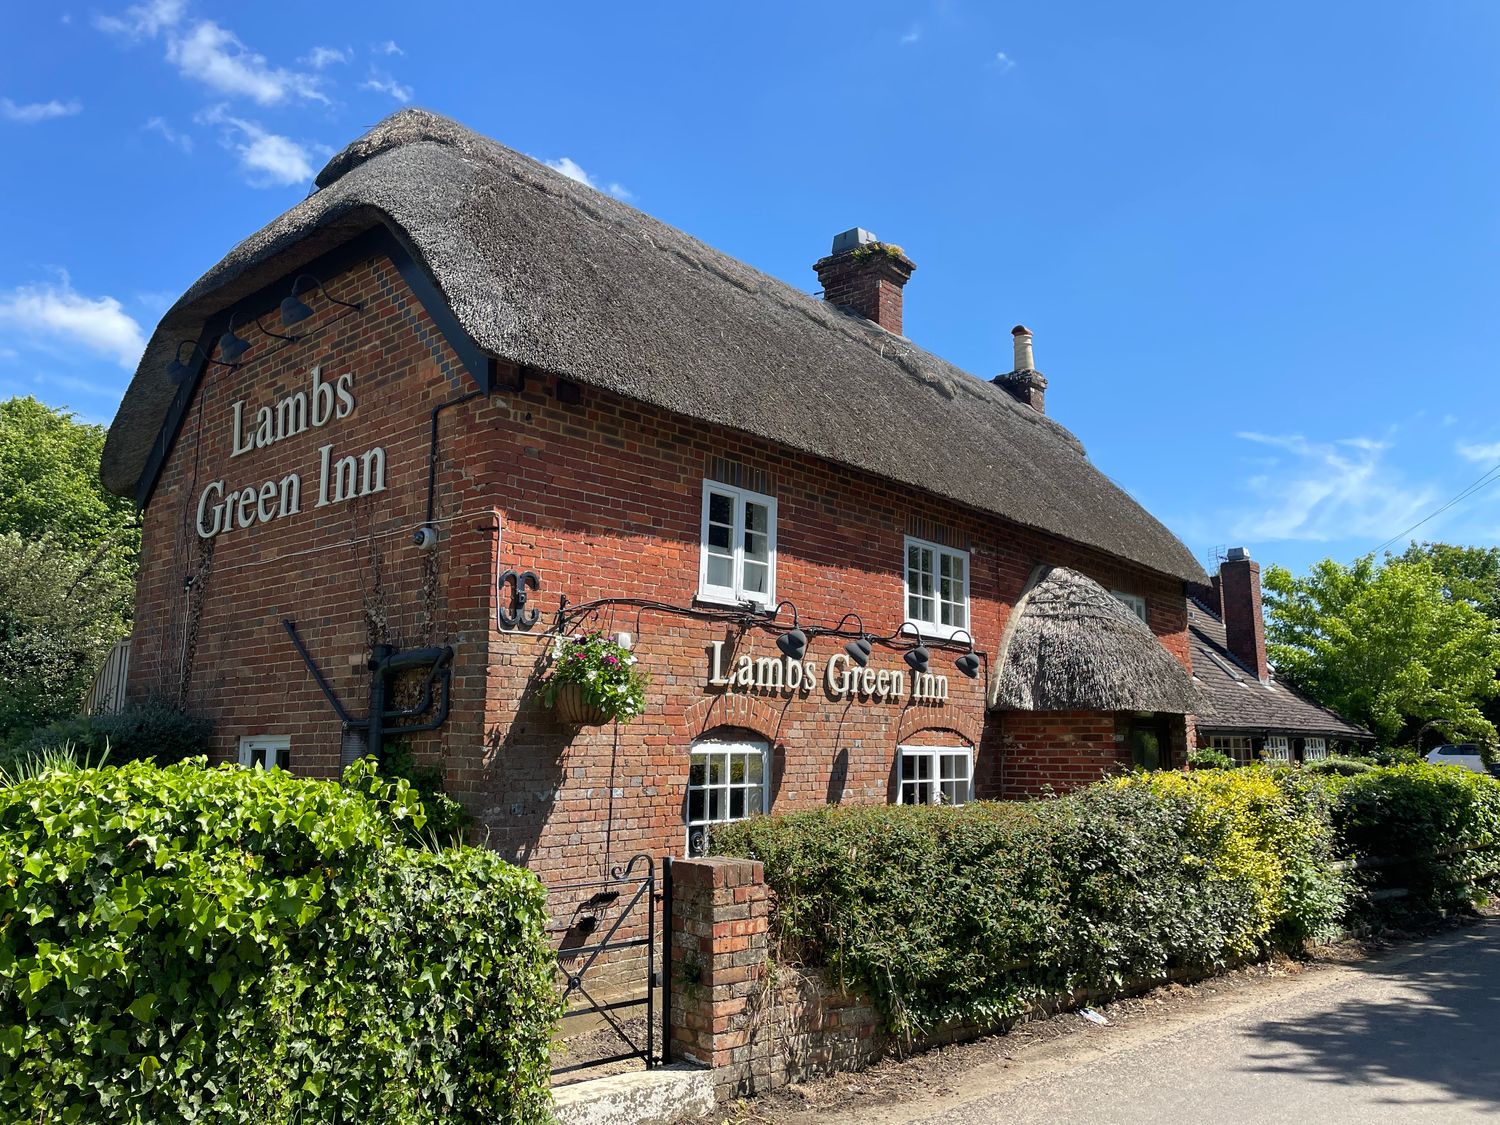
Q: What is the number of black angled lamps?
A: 7